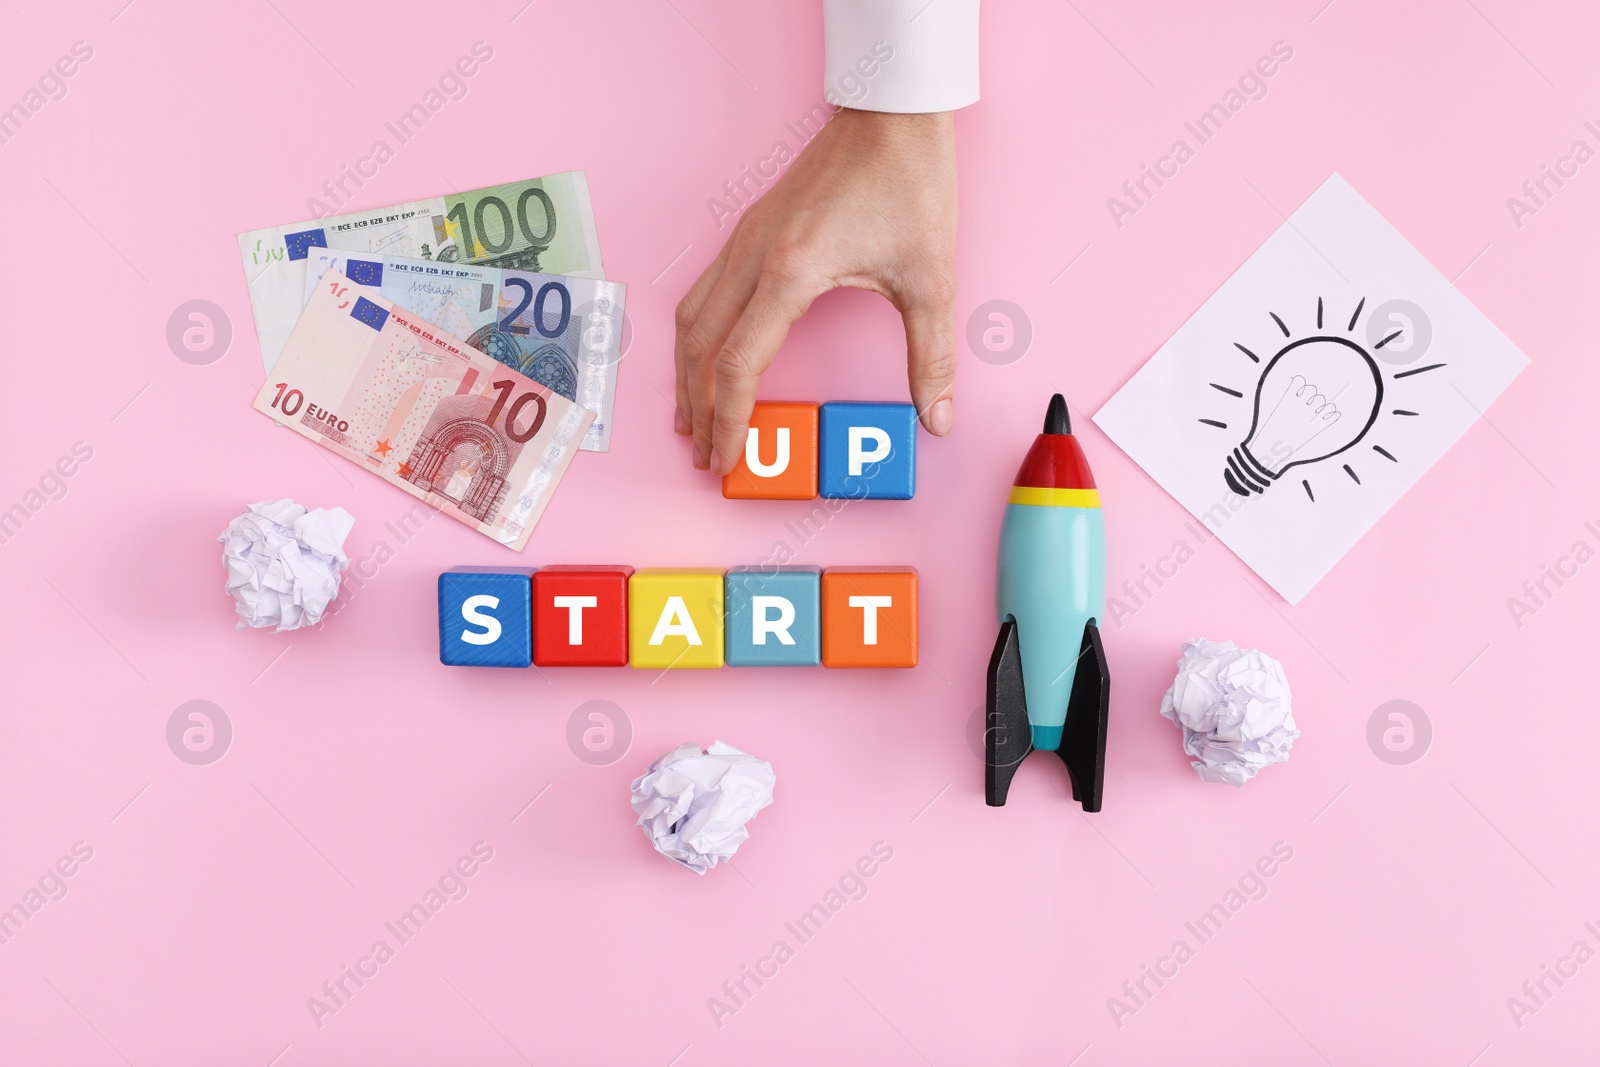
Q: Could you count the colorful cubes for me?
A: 7